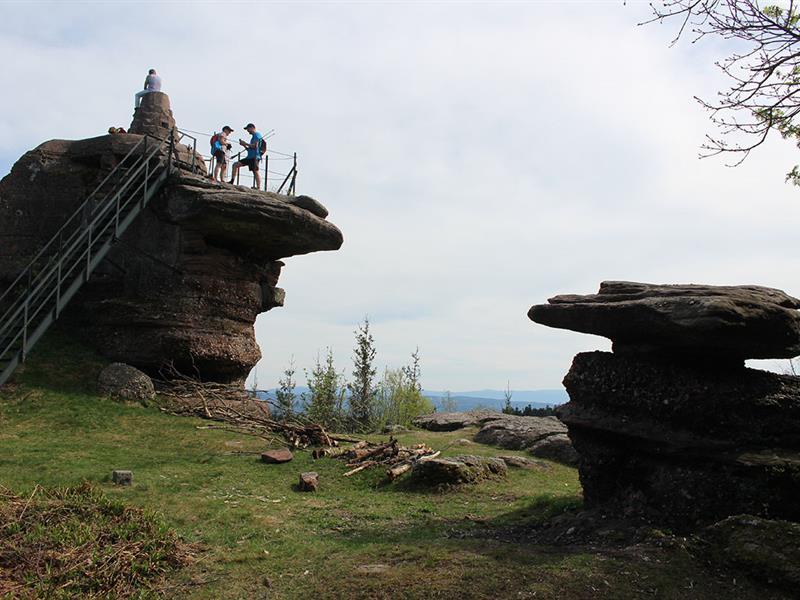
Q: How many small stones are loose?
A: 3